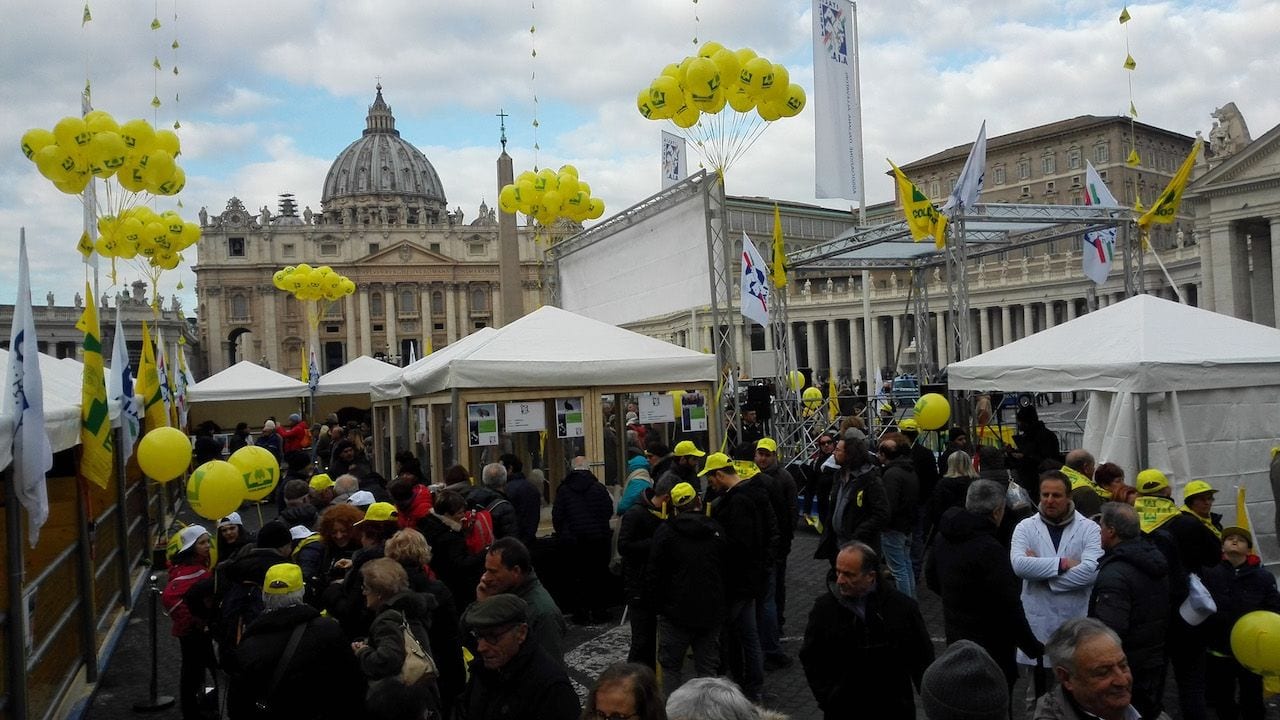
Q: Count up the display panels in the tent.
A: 5